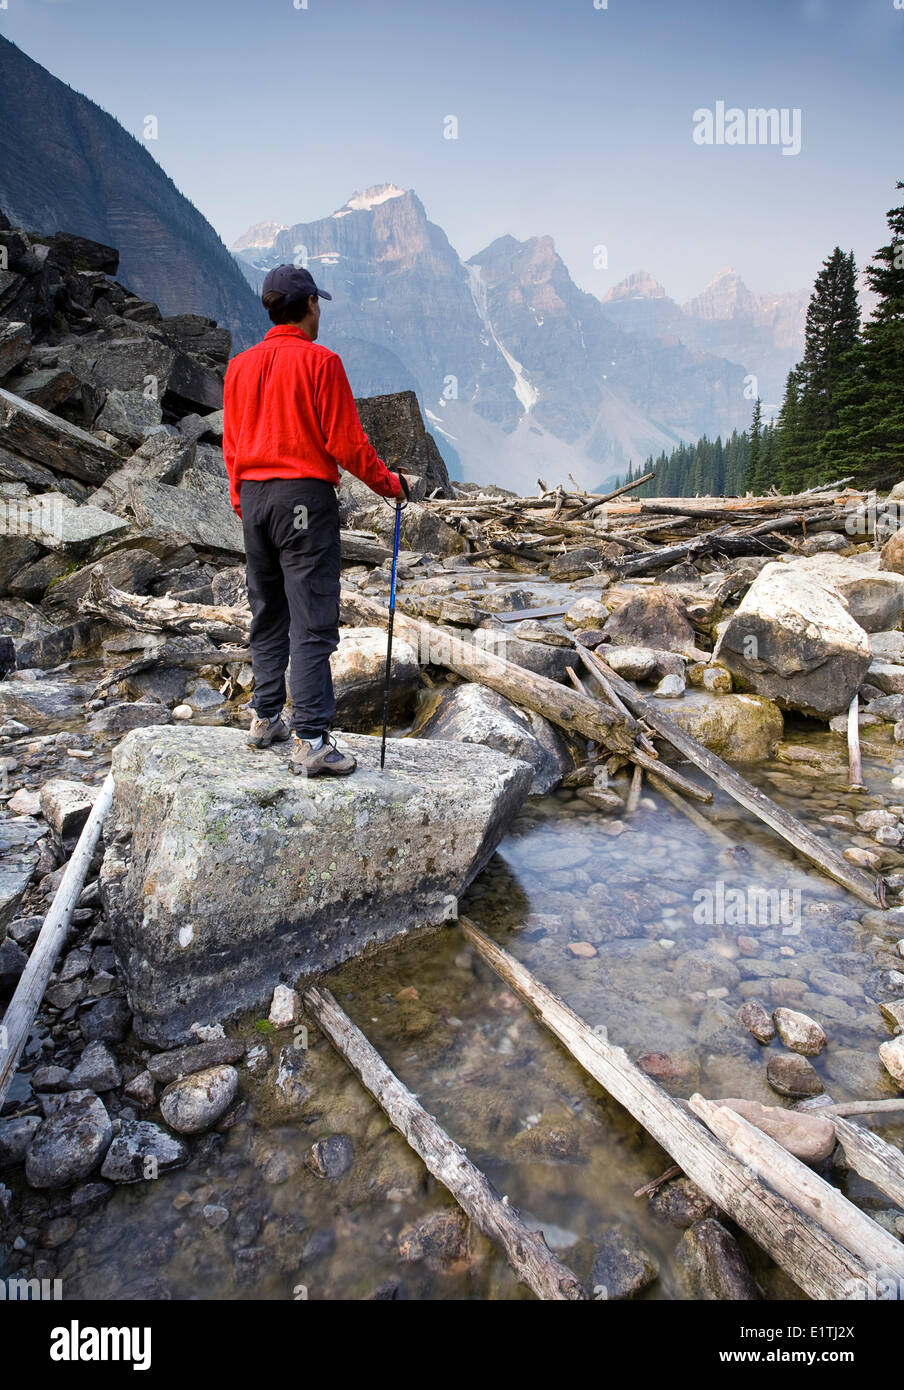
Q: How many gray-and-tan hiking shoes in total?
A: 2